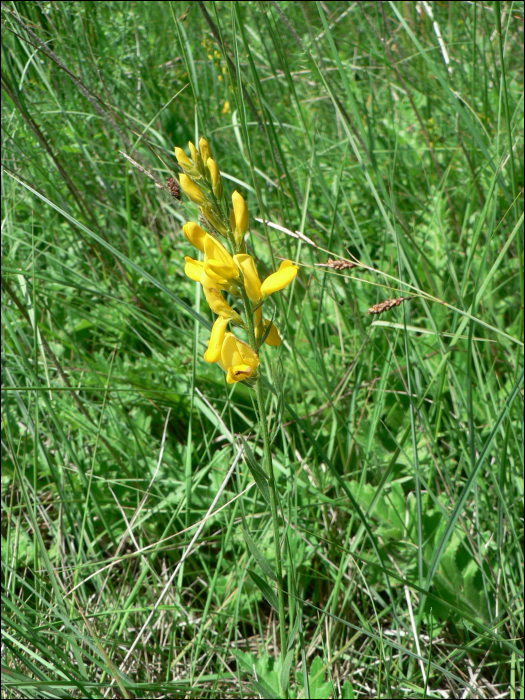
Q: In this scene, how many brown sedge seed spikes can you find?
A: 3